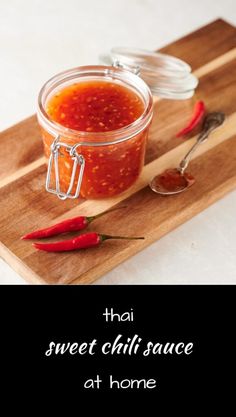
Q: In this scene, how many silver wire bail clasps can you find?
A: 1